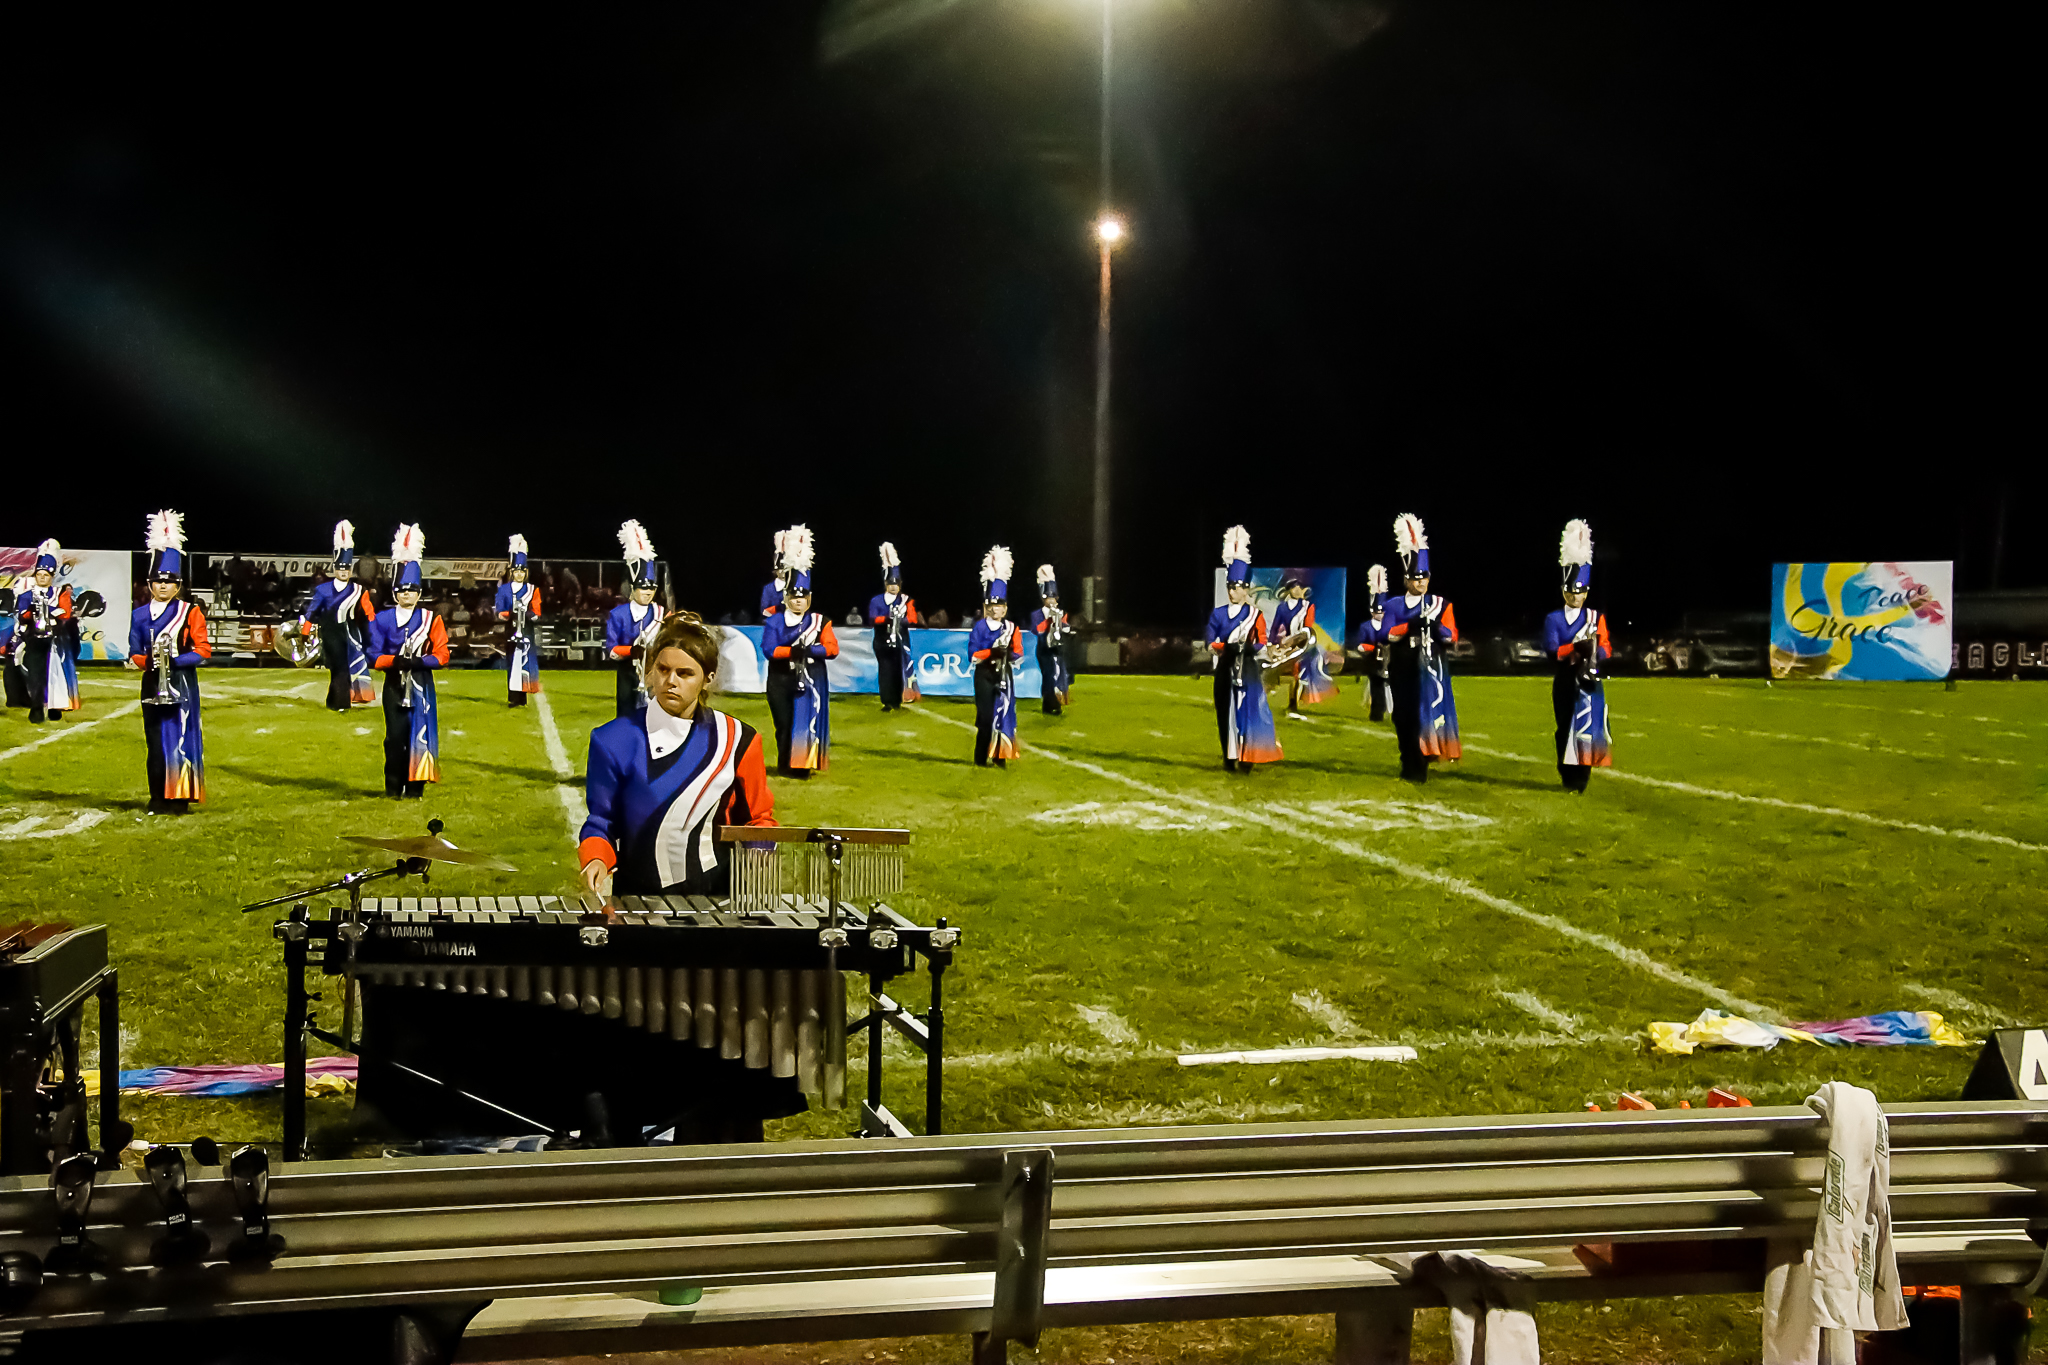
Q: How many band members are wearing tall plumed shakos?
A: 15